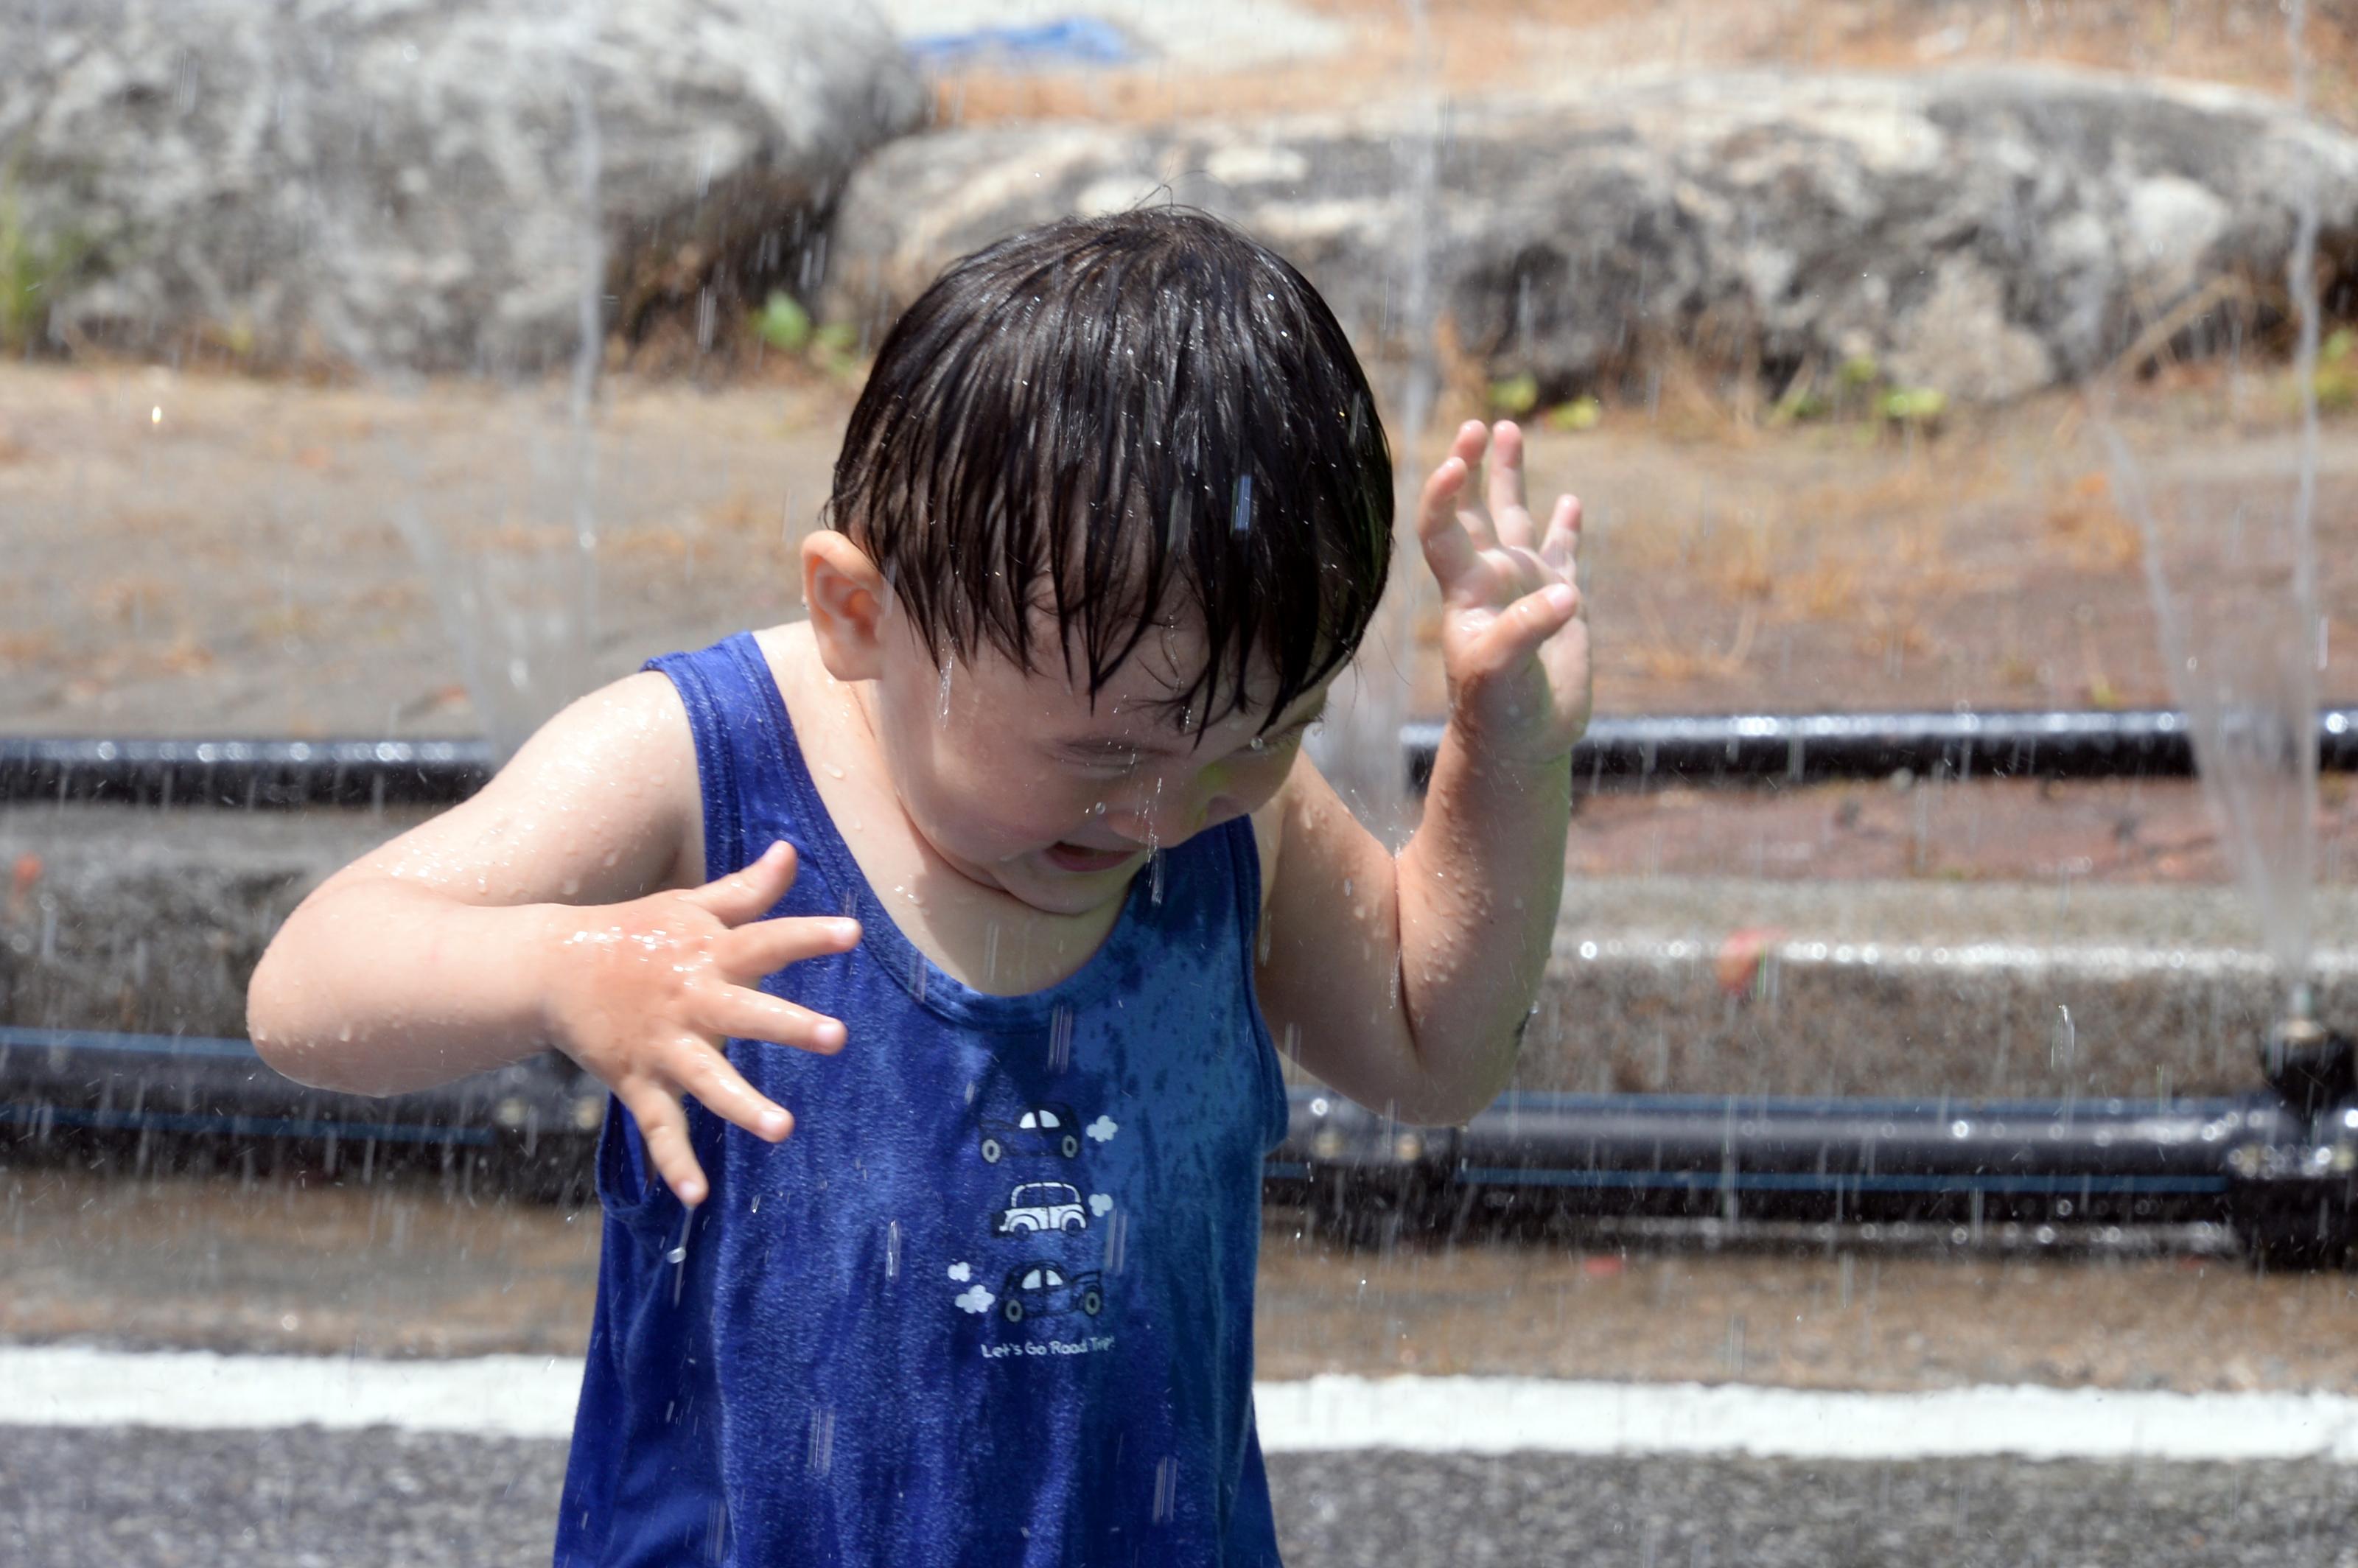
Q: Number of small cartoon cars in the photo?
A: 3